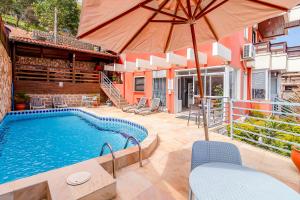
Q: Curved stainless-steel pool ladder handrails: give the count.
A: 2